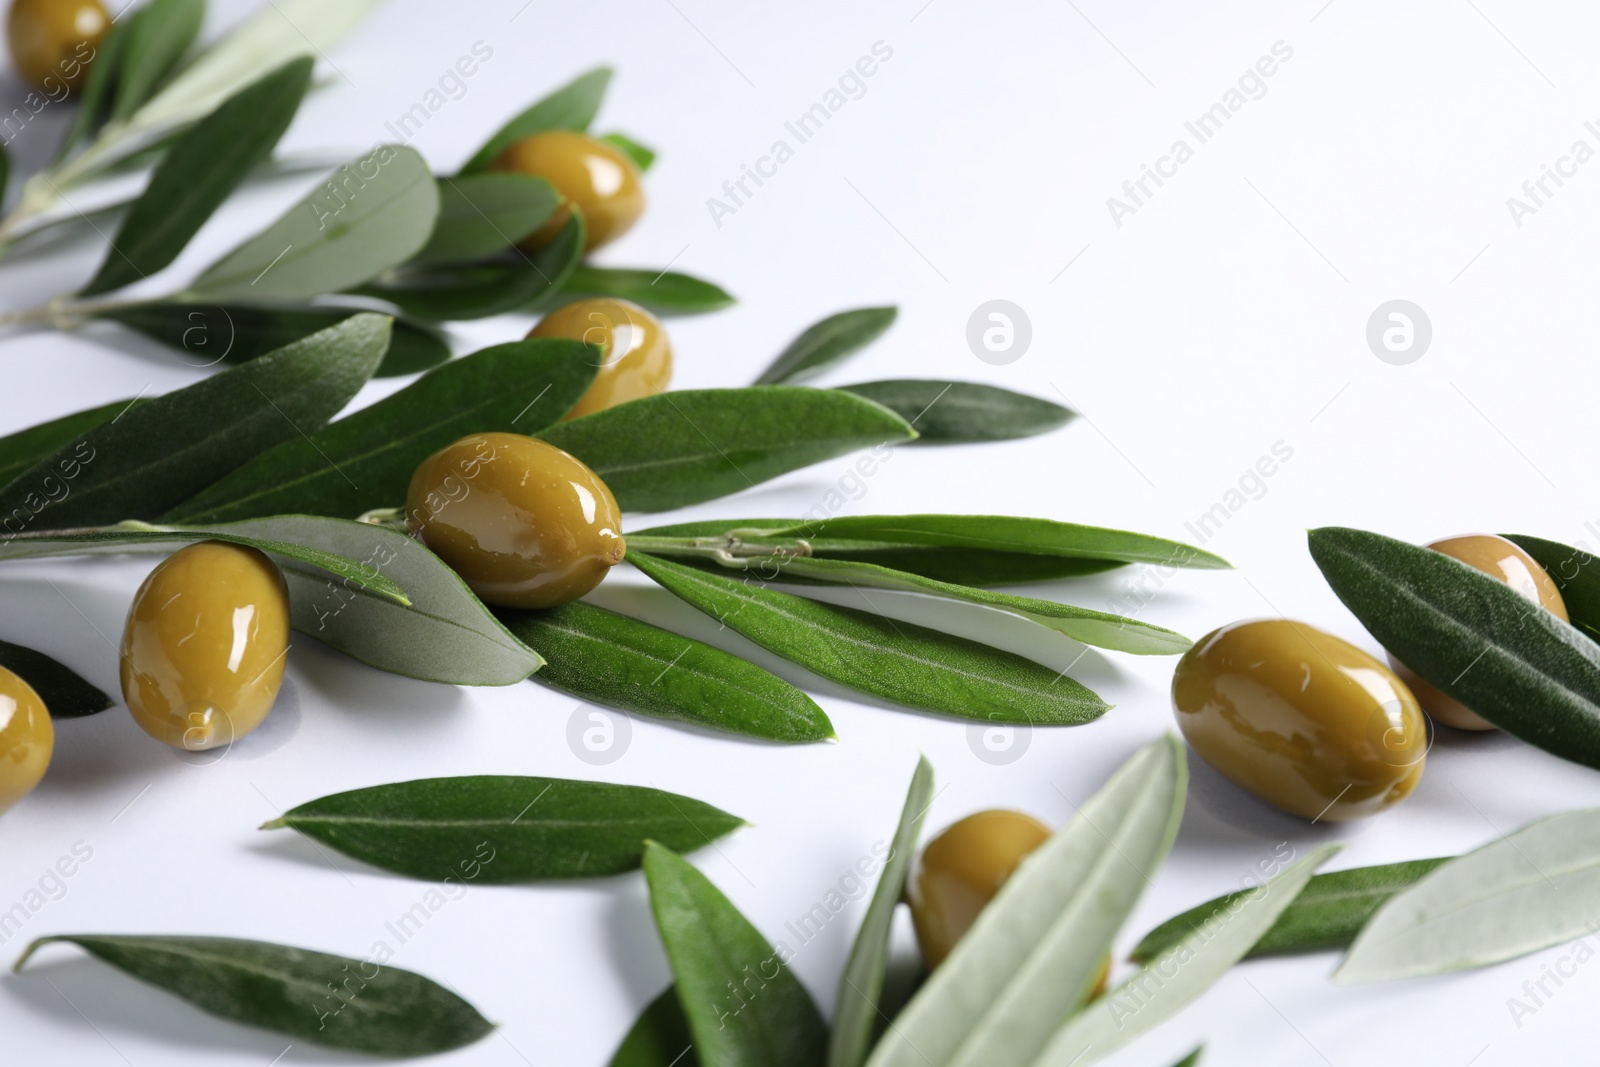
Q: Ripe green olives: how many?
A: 9